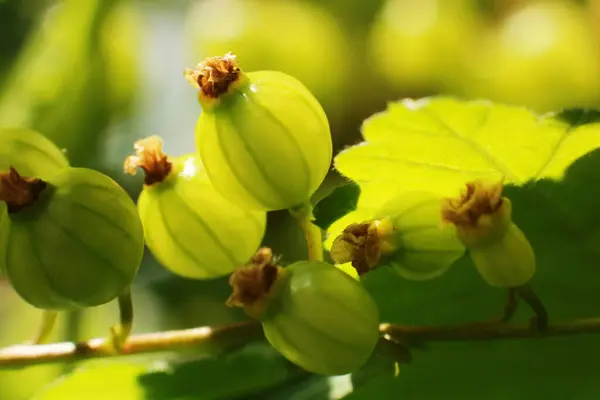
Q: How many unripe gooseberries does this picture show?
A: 7